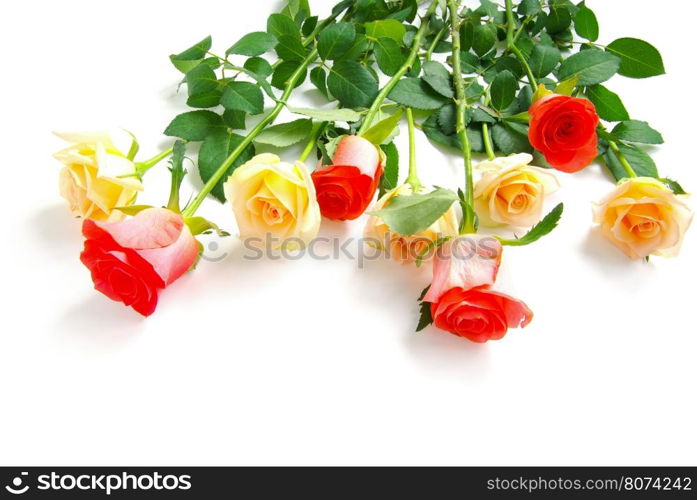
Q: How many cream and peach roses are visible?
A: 5